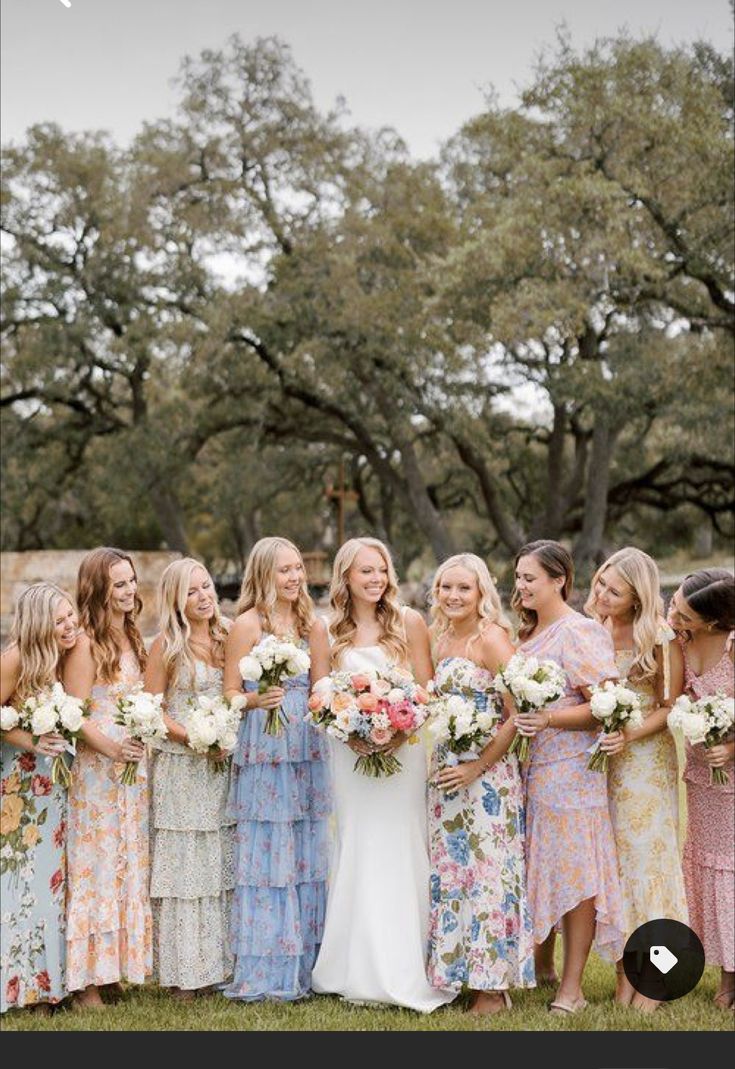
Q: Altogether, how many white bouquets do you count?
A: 8